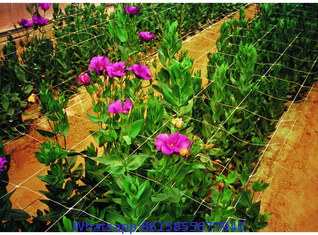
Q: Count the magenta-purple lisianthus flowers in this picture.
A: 12